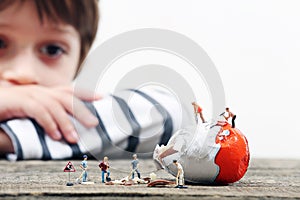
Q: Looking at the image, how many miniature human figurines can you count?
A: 6